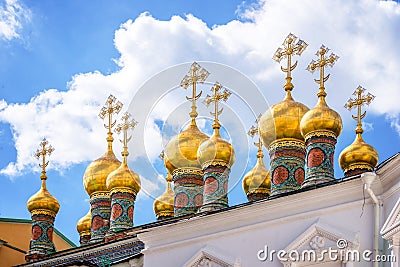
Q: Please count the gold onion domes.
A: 11